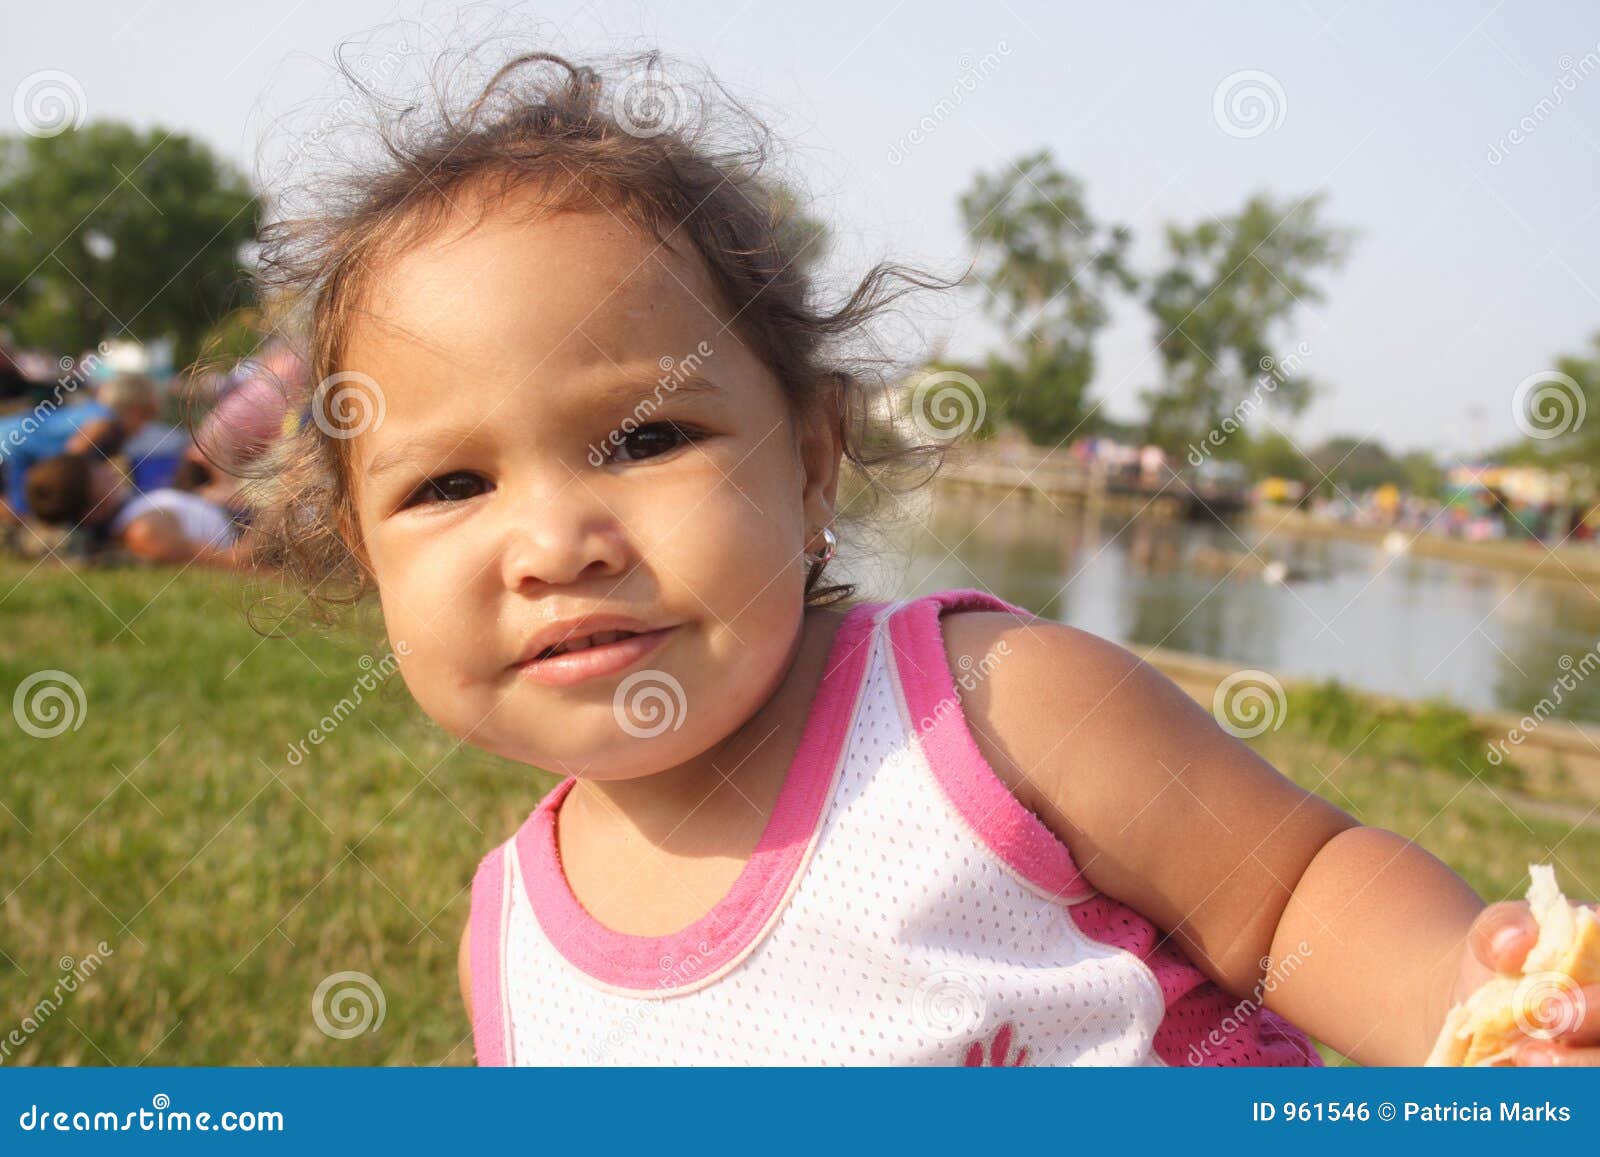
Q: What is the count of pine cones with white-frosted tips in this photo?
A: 0